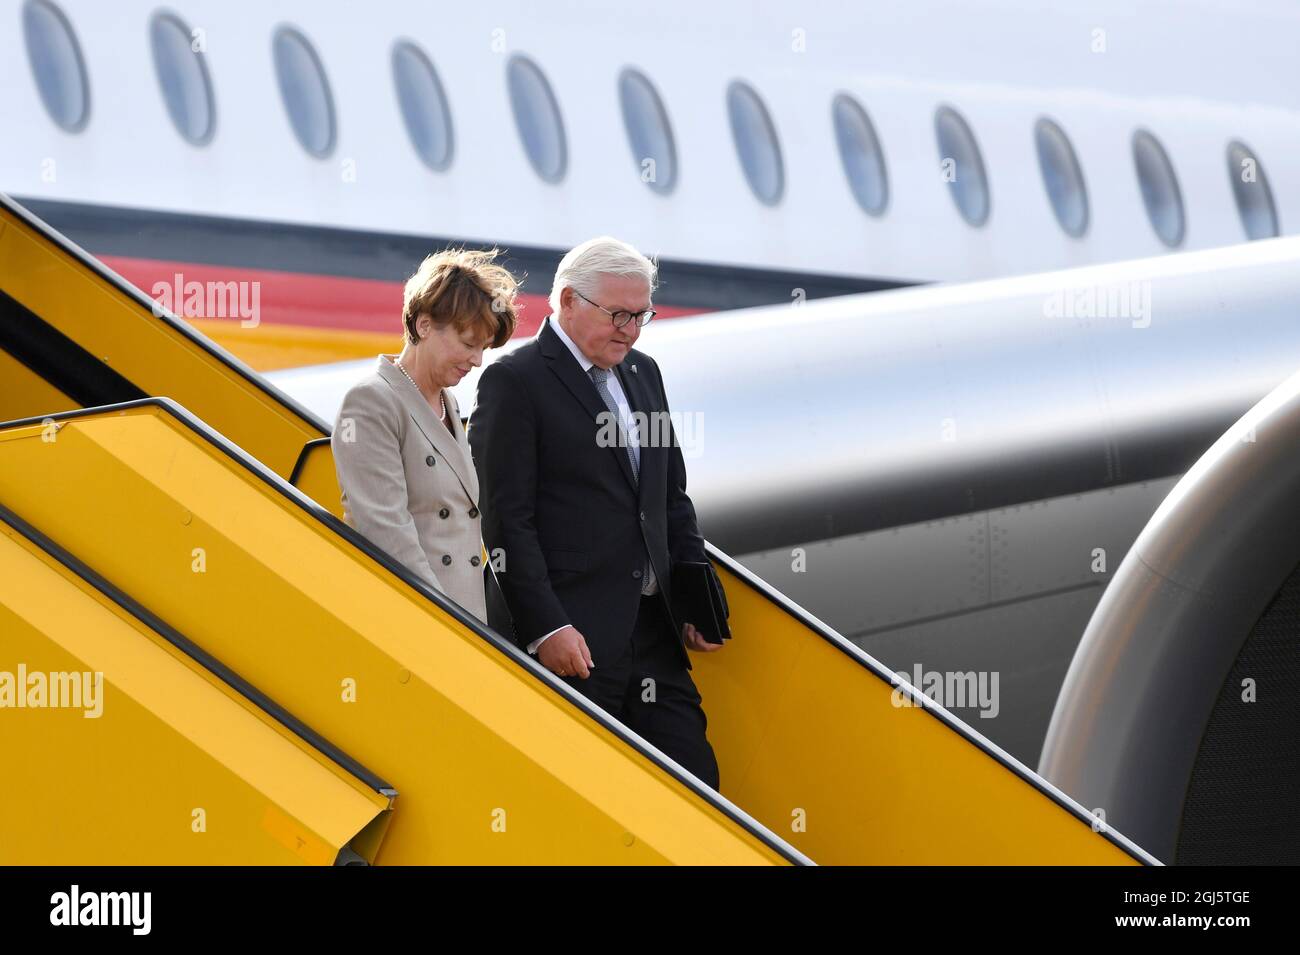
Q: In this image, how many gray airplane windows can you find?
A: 12